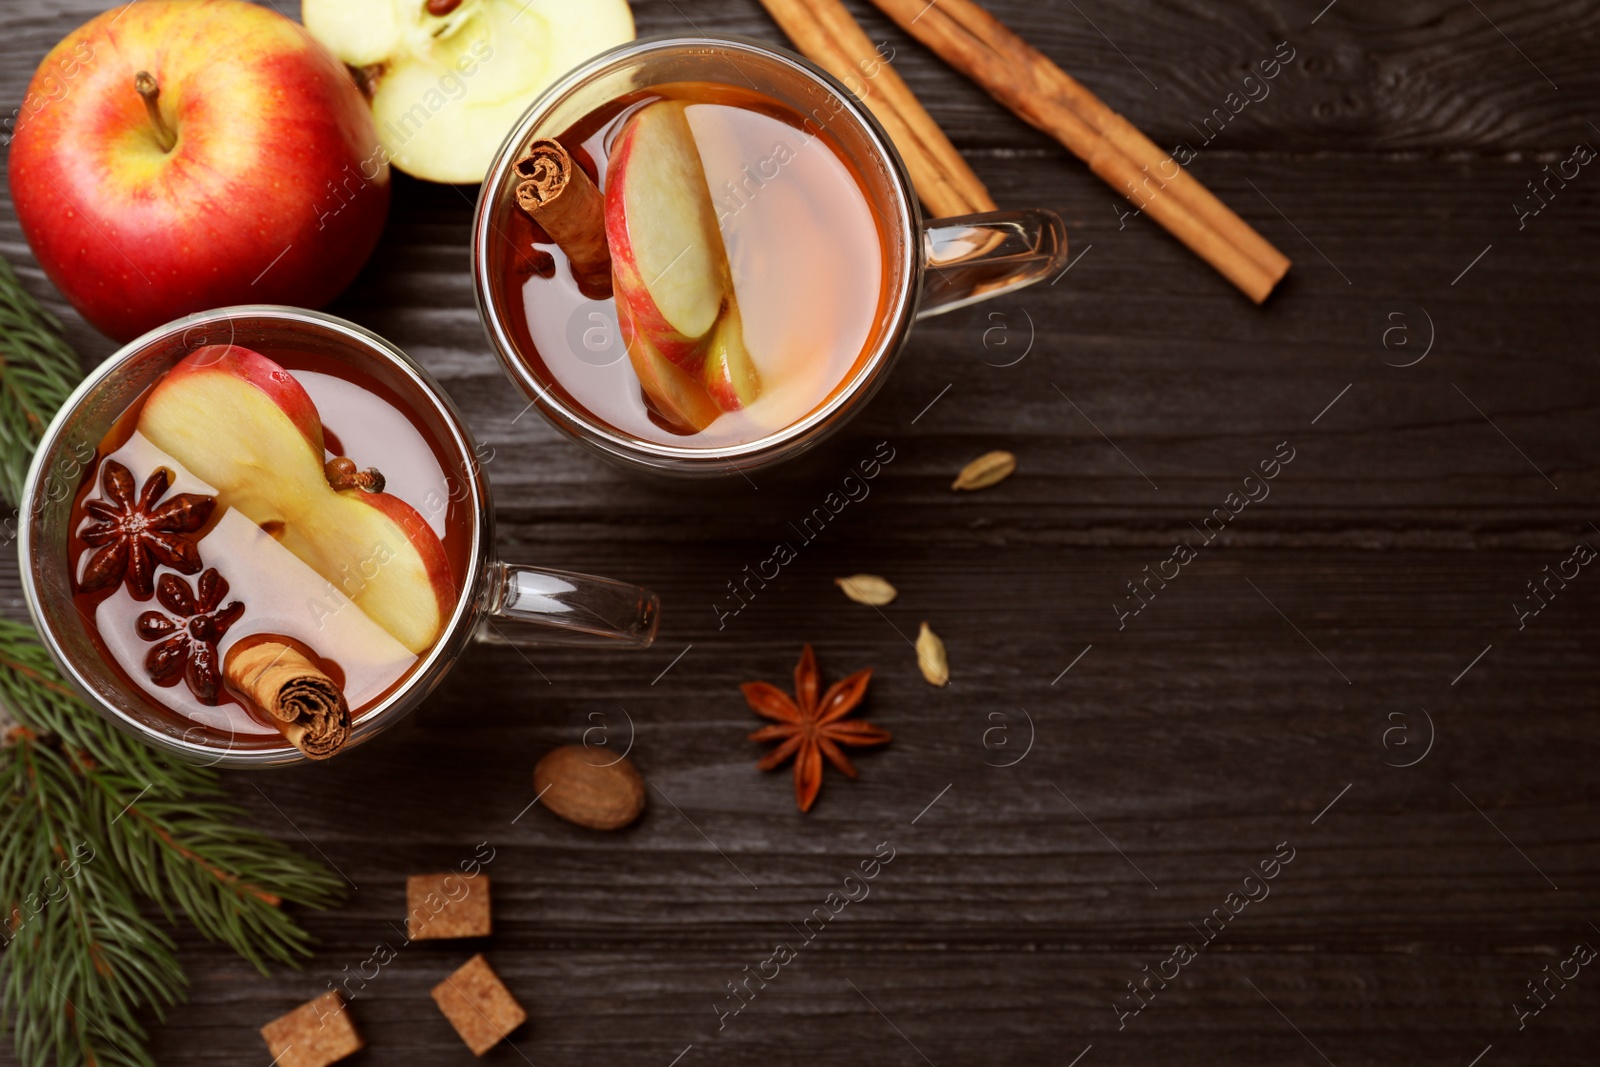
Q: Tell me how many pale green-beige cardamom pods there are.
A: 3